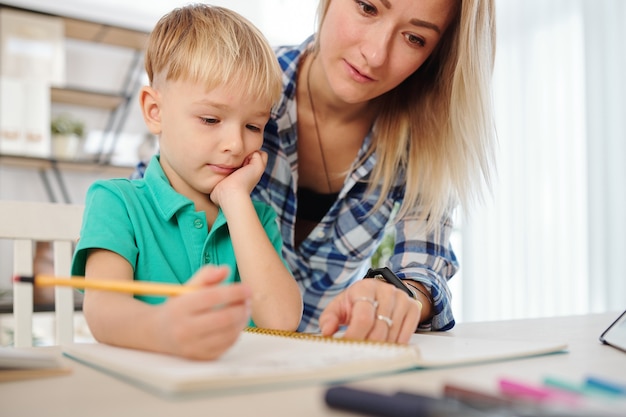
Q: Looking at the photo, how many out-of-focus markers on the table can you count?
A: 6